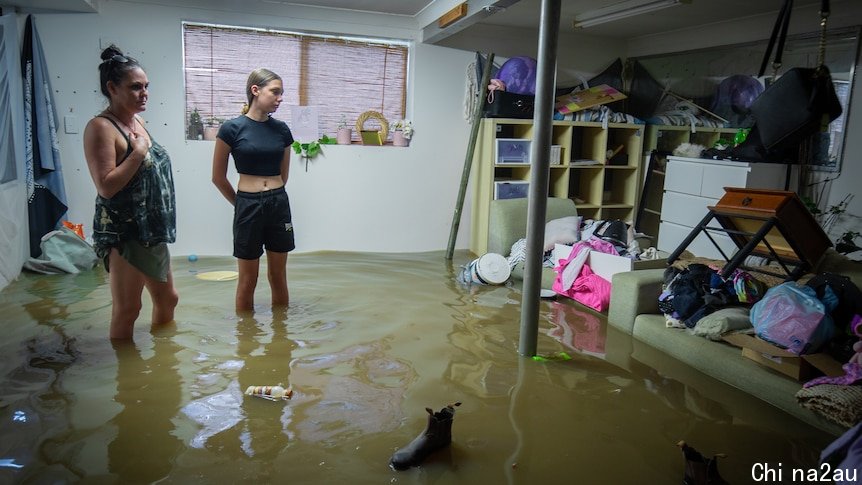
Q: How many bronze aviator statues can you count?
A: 0